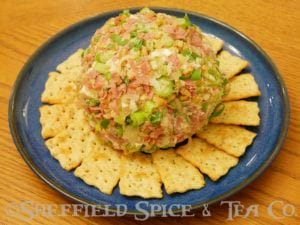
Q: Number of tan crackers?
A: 13